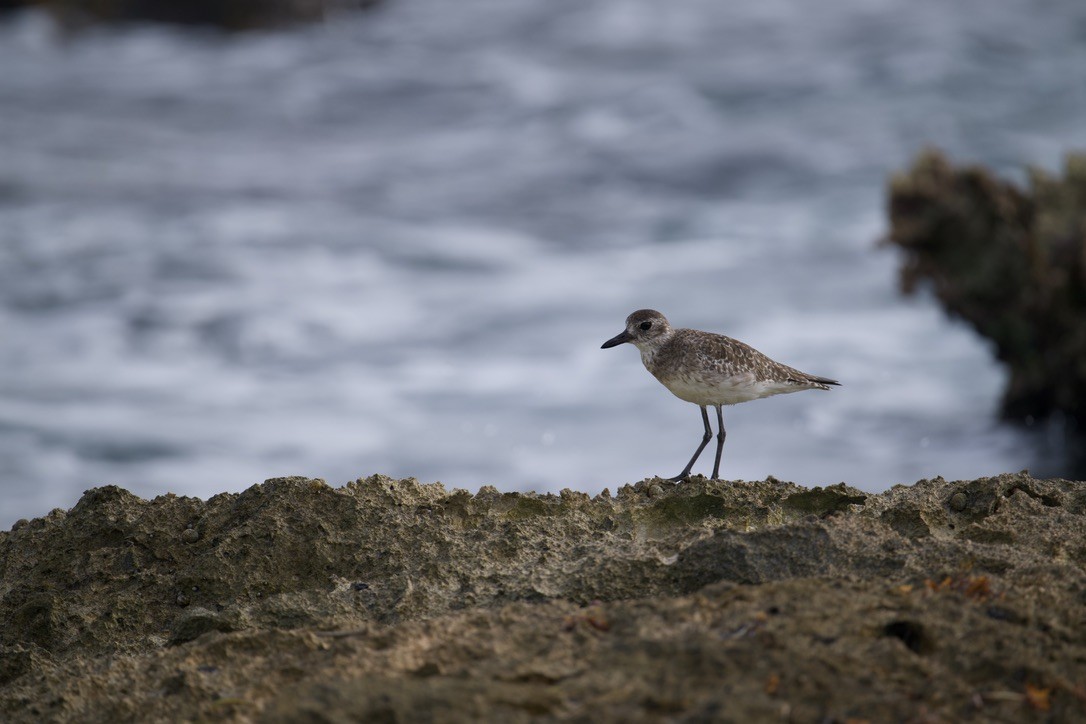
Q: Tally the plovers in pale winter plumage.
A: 1